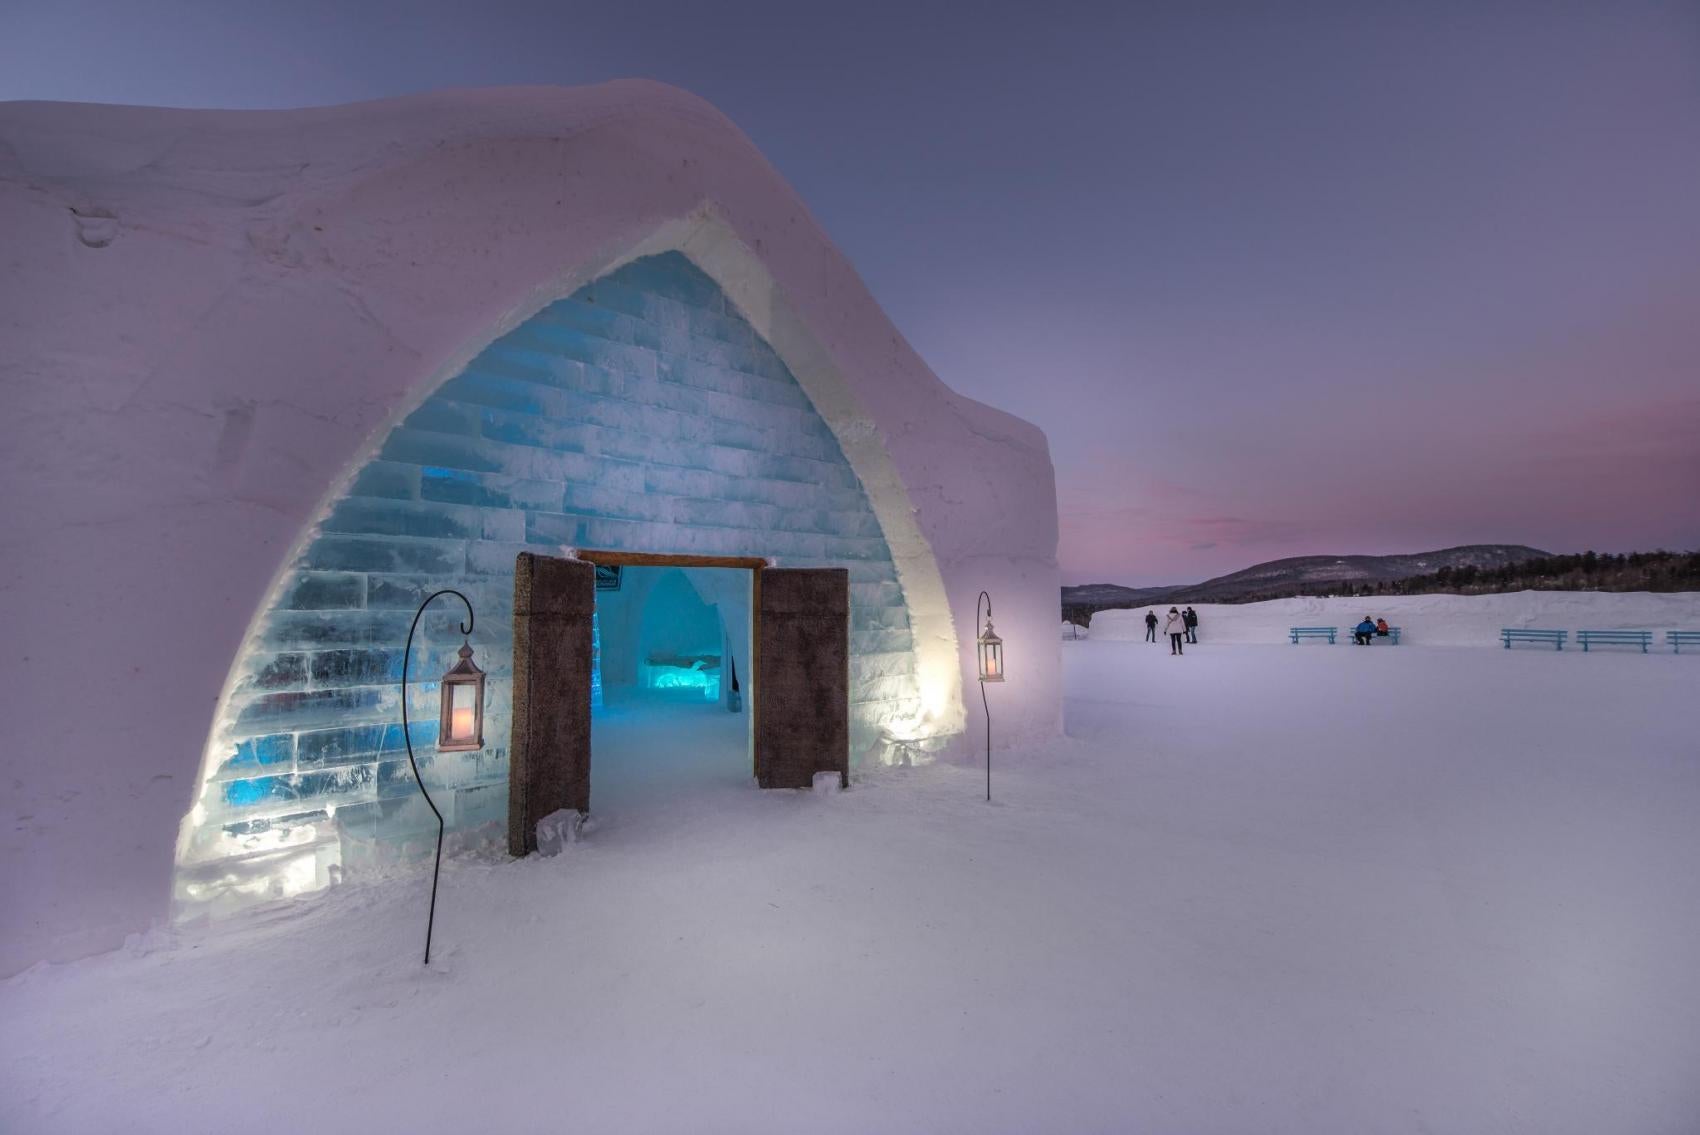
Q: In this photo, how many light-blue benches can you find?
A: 5